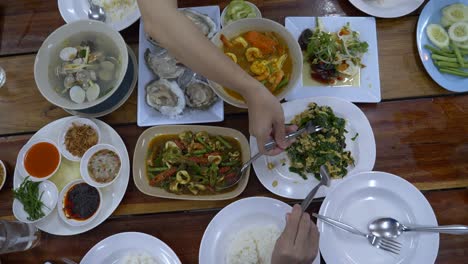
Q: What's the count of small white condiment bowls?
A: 5